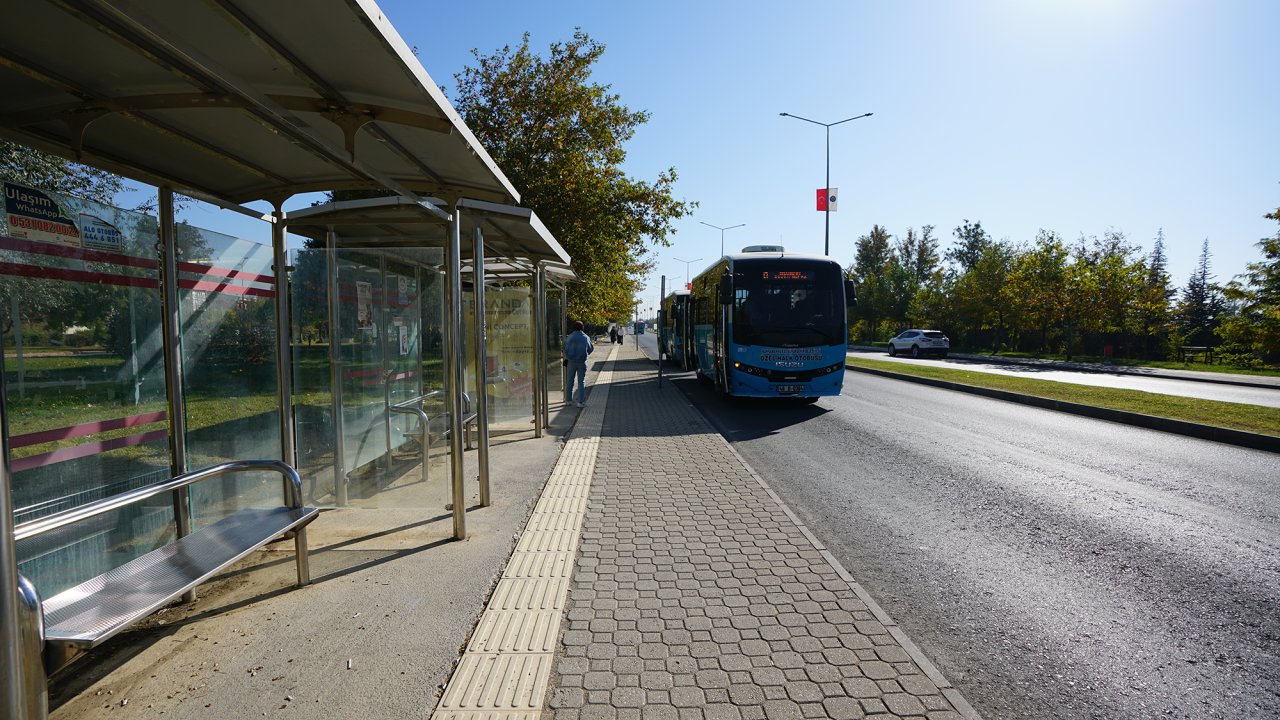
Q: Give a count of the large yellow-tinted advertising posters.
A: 1